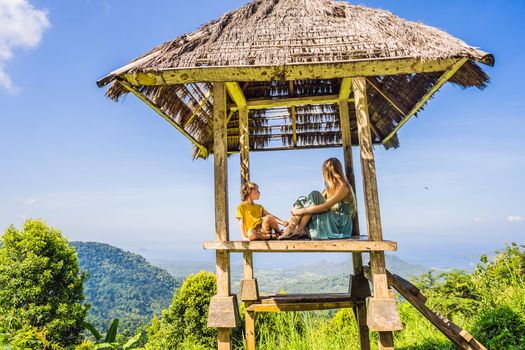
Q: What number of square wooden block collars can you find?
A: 4